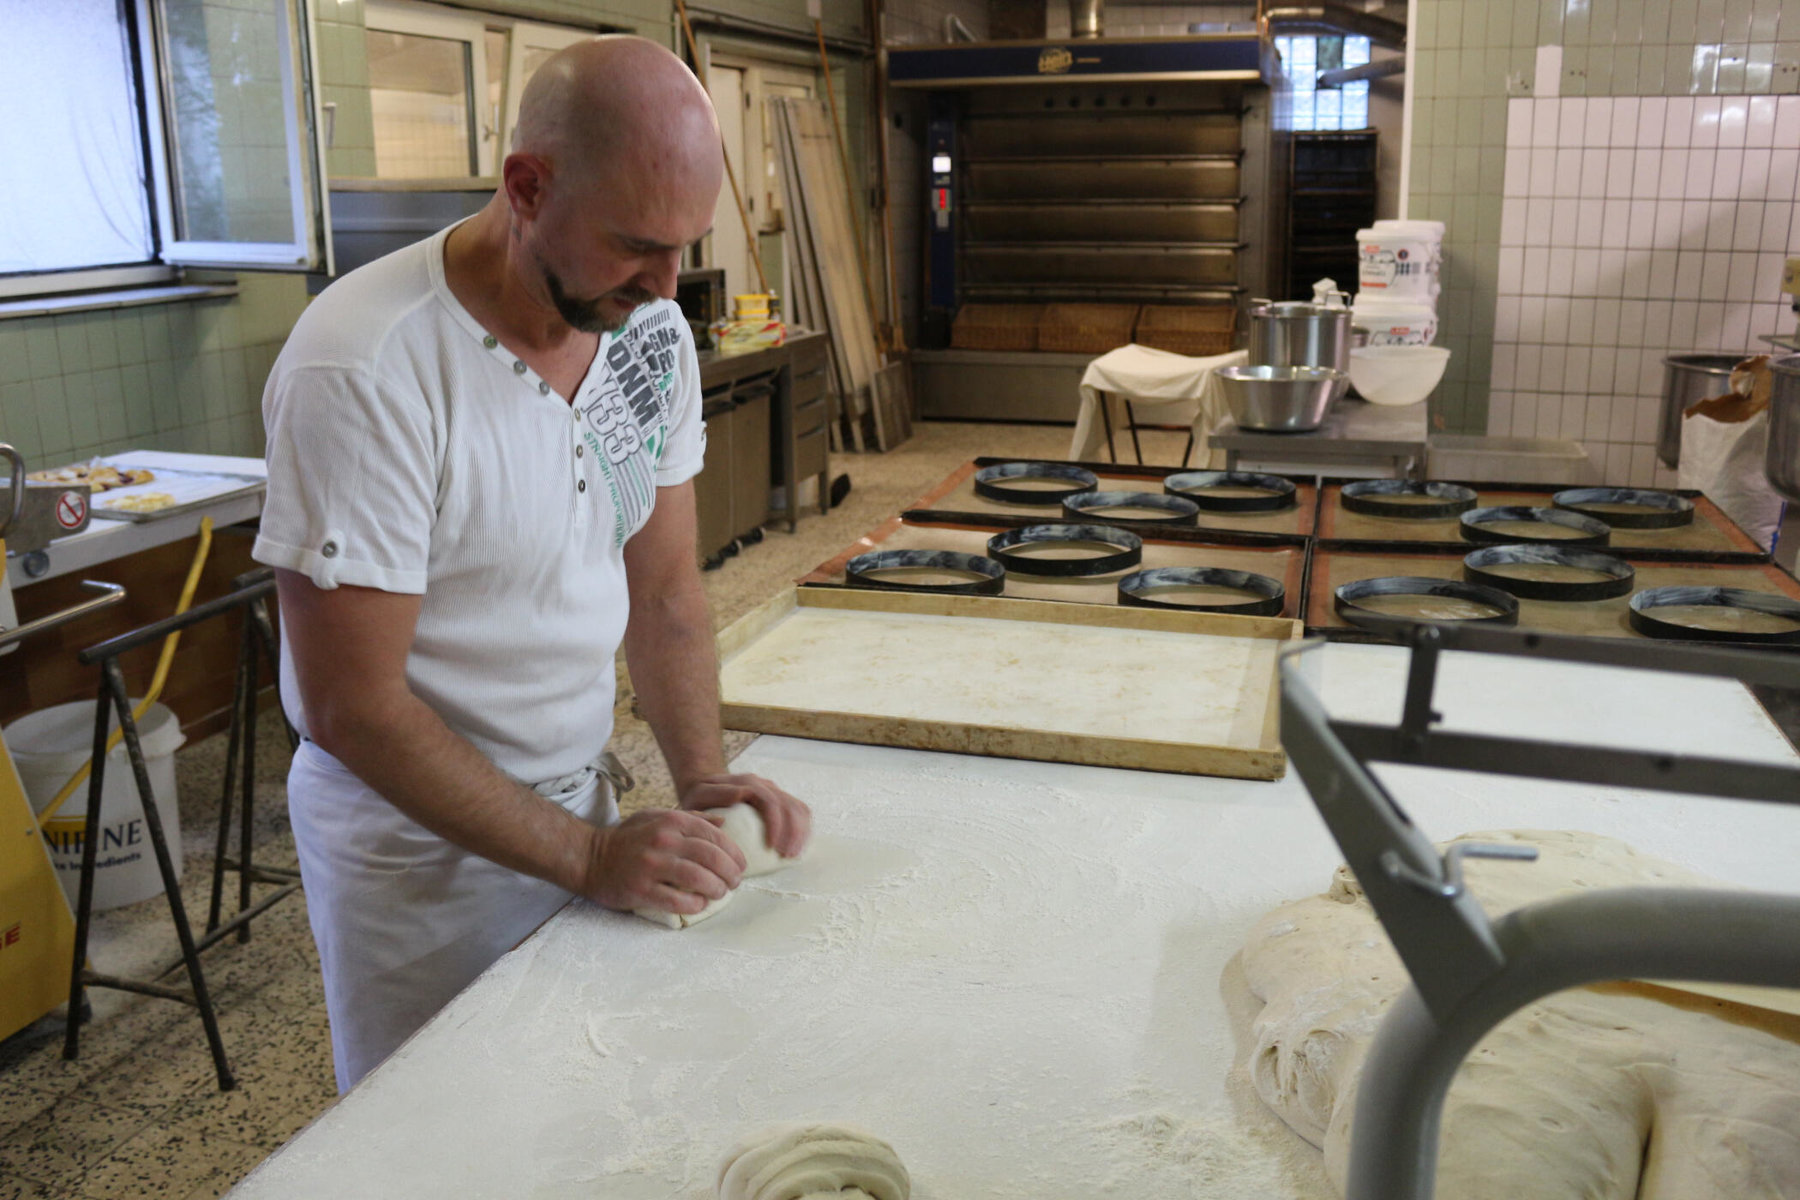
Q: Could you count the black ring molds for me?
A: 12